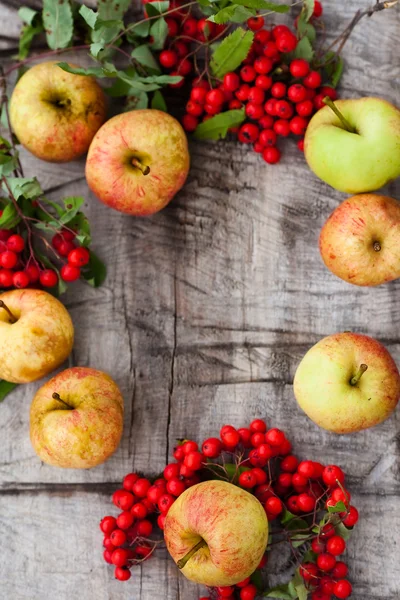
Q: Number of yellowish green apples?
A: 2